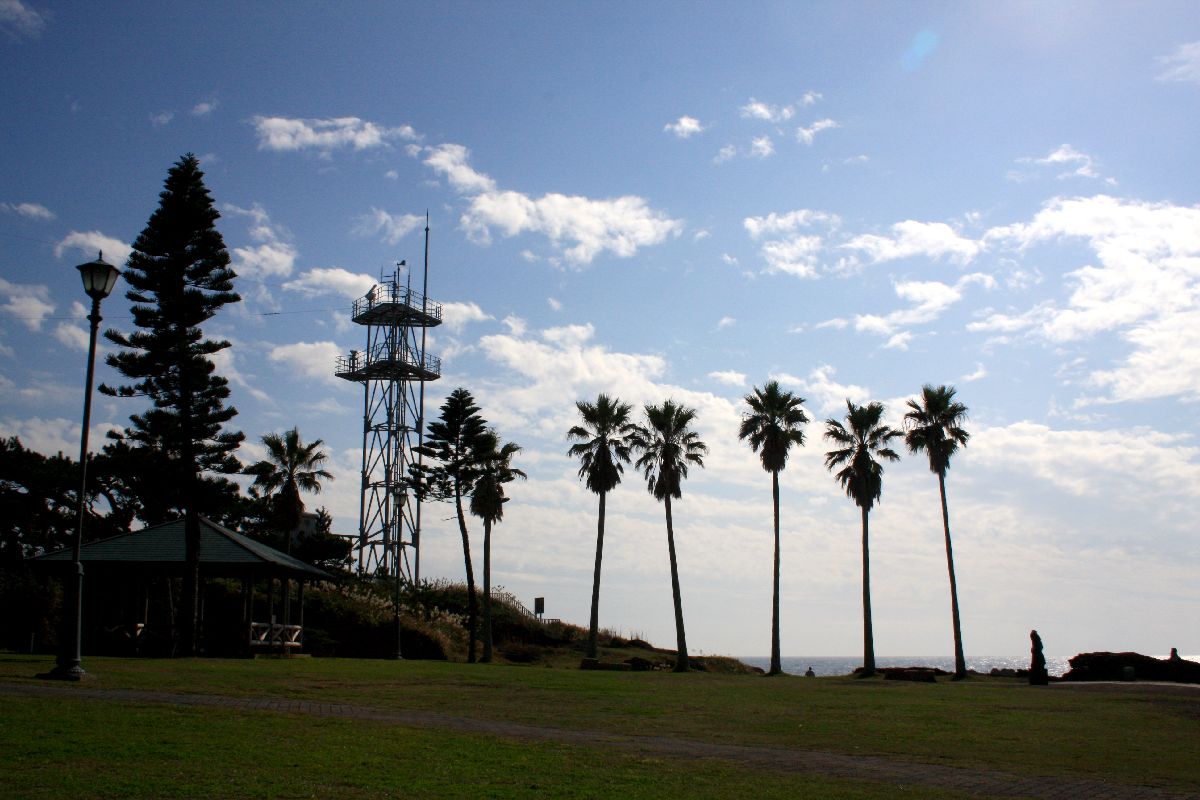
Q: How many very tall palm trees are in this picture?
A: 5